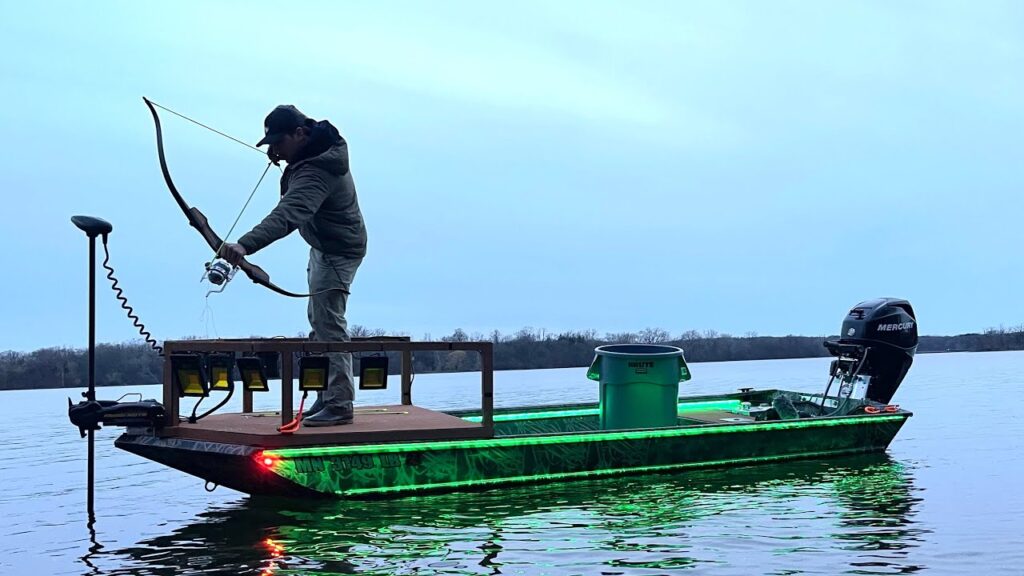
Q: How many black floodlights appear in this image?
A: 5